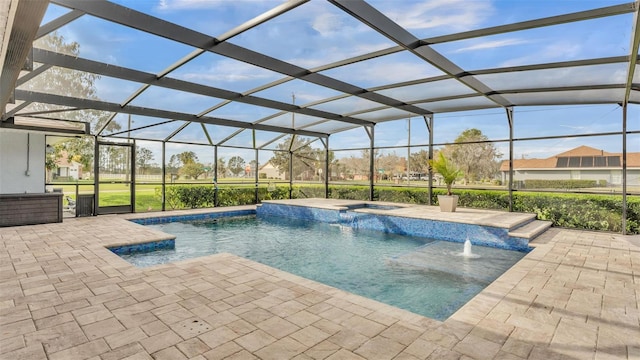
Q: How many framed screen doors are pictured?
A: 1